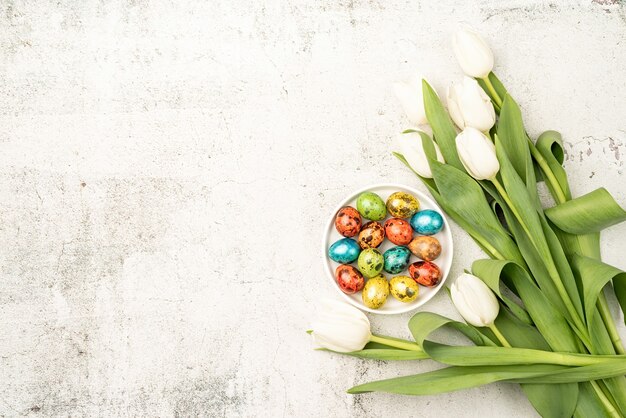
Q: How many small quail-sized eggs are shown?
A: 14